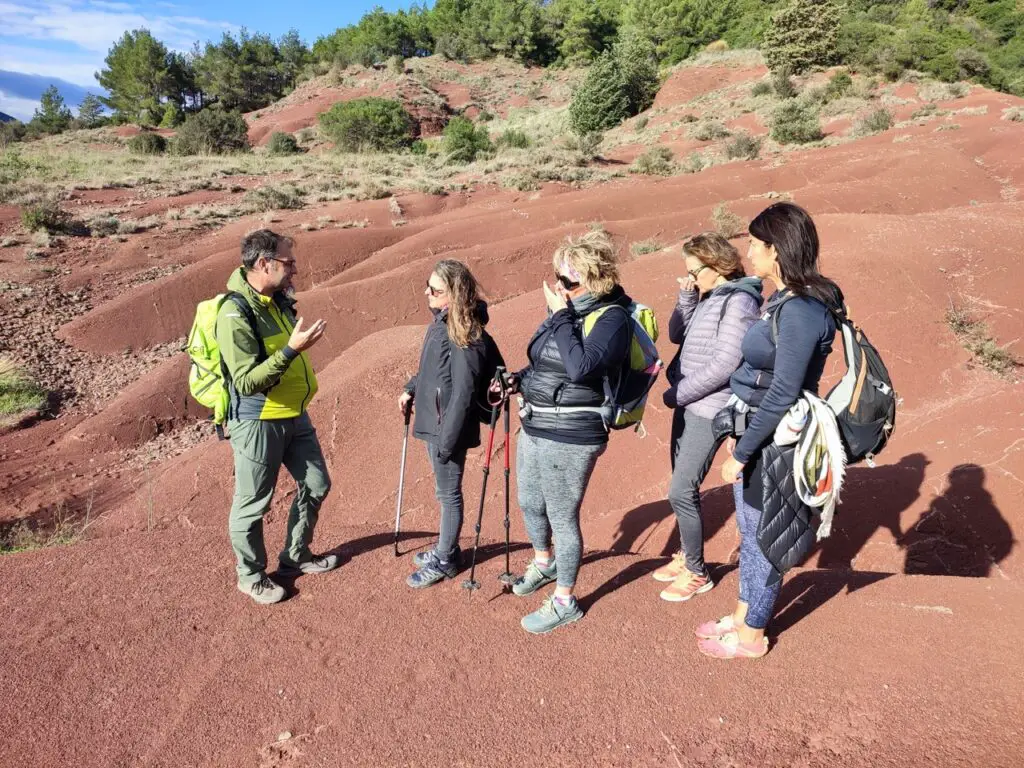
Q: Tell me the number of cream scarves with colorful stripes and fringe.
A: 1